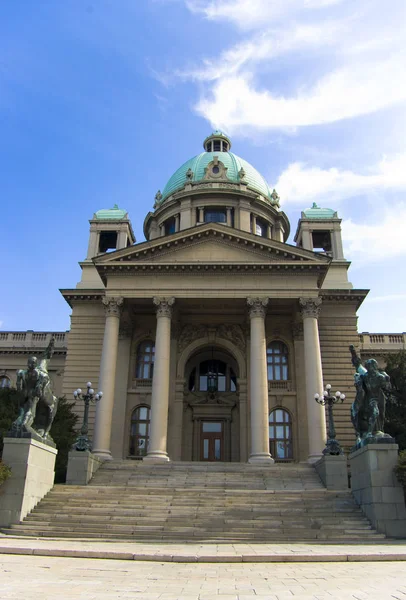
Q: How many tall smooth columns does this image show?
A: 4